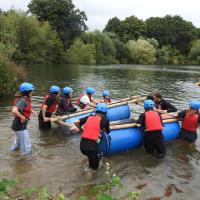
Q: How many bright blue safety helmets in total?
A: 8